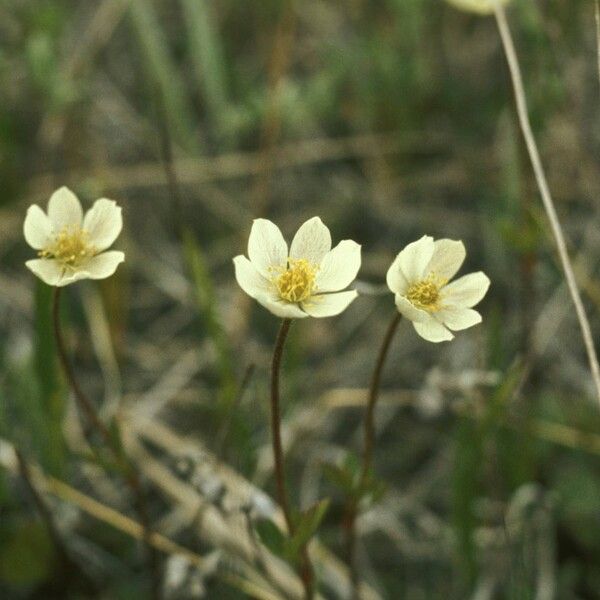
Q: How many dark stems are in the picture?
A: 3